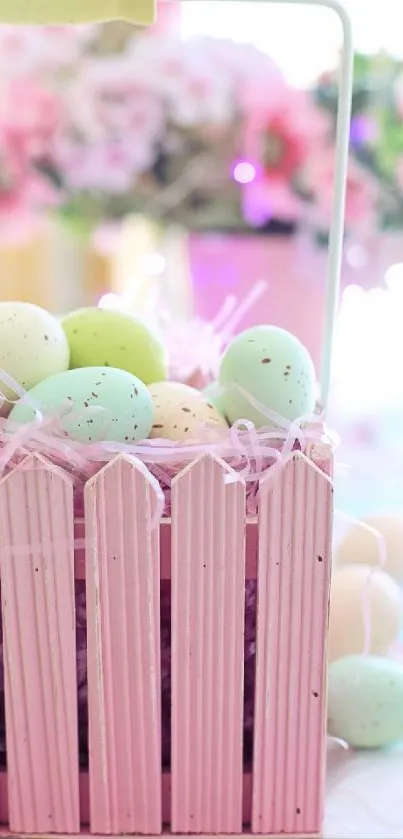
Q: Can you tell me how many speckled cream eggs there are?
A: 2